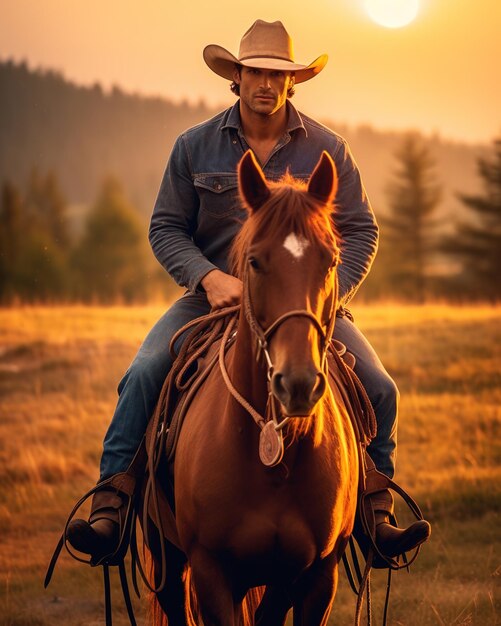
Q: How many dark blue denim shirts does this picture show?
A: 1